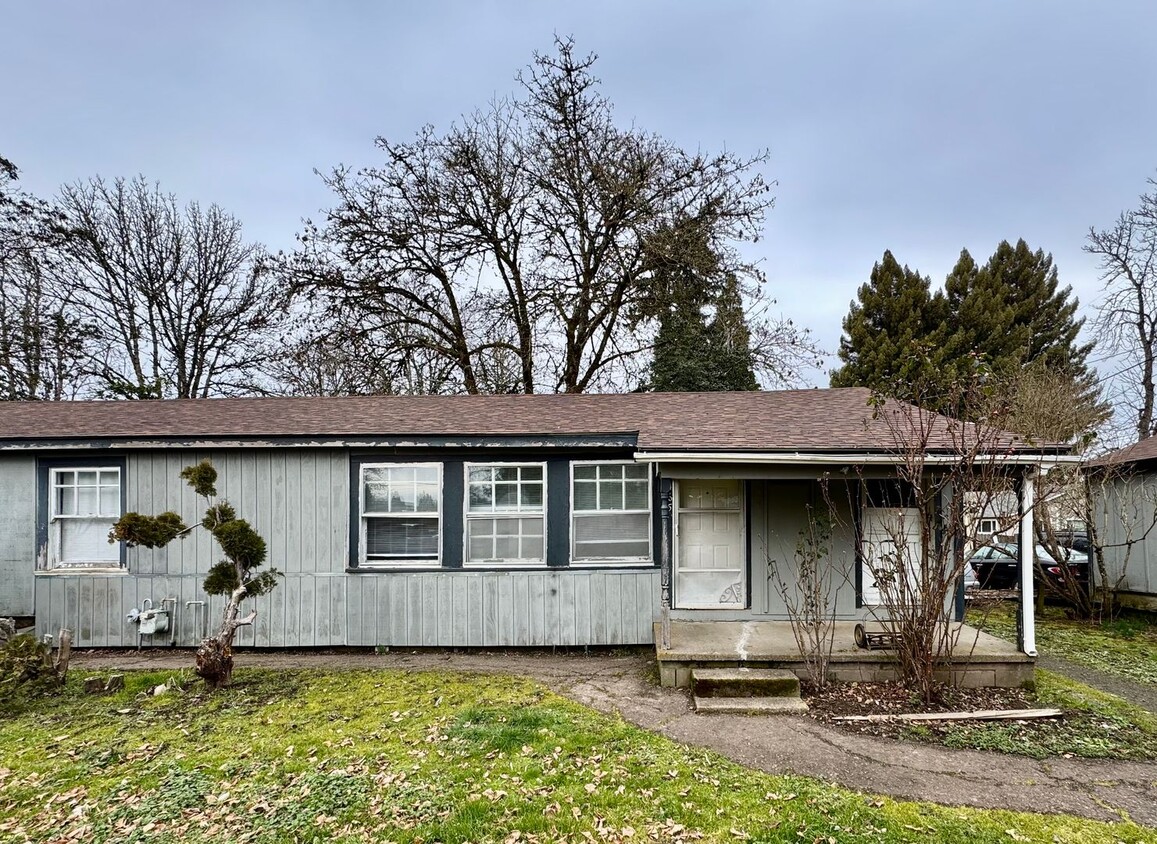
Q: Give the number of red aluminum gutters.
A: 0